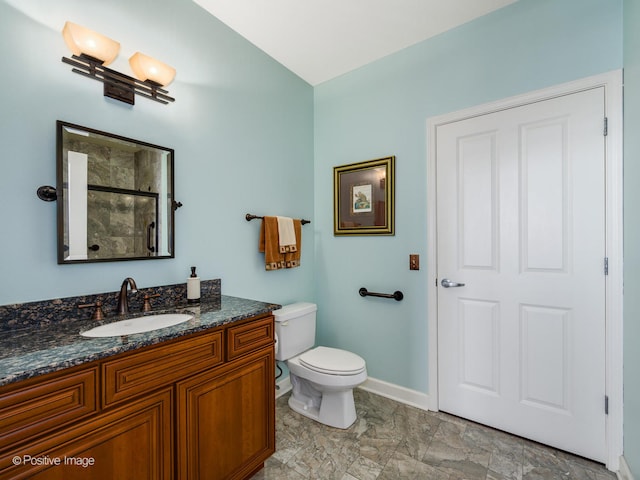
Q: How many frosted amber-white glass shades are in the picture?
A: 2